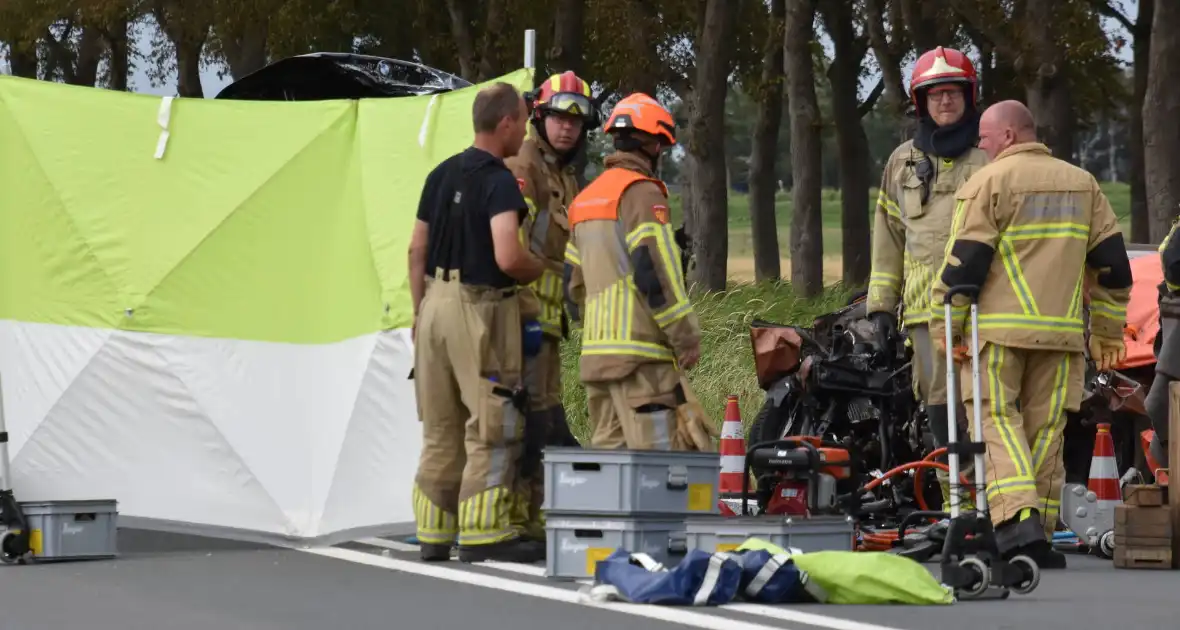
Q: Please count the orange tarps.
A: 1